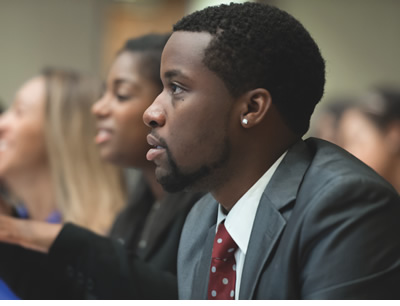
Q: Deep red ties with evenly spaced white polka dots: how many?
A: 1